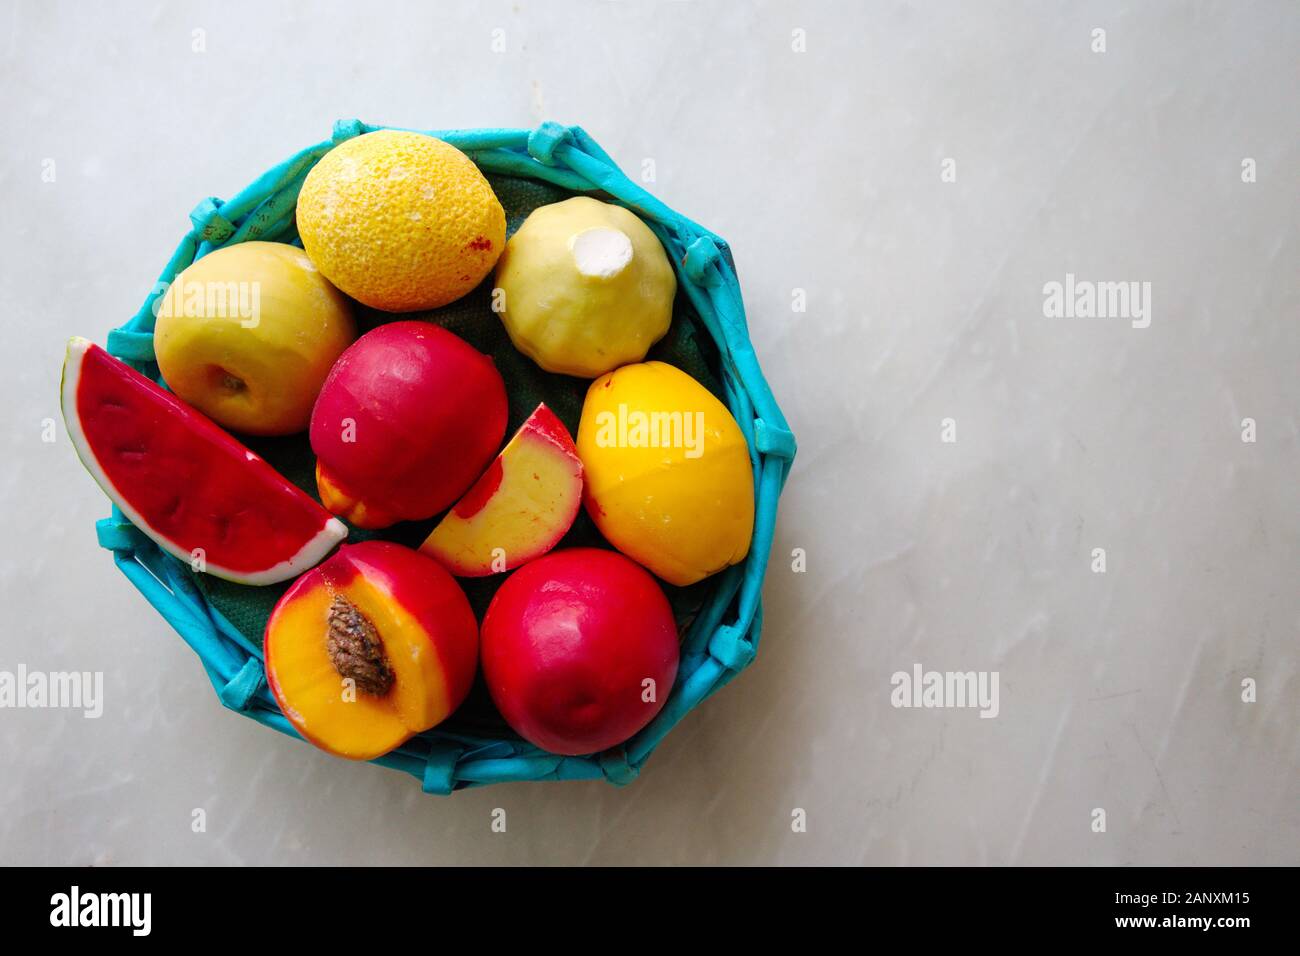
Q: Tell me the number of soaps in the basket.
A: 9